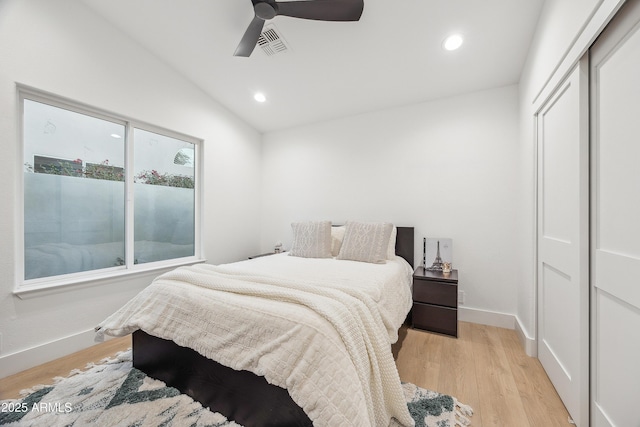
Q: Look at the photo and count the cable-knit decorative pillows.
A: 2